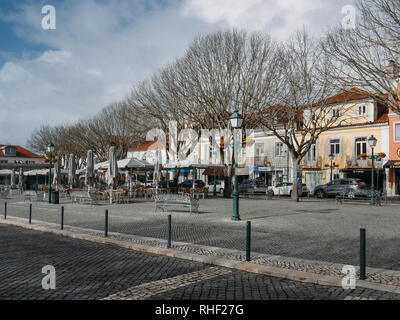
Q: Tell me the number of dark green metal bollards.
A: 7